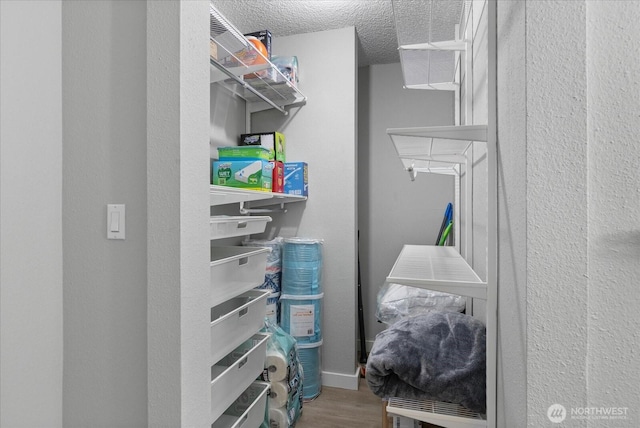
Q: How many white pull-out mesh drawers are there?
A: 5